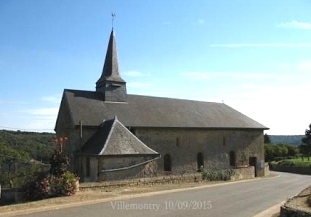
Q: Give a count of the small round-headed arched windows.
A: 3